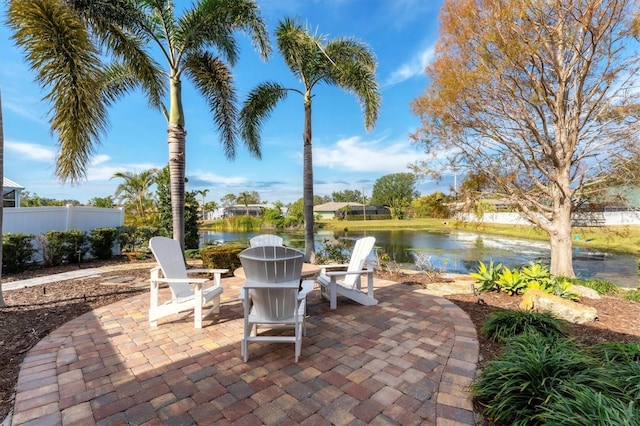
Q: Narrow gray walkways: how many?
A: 1